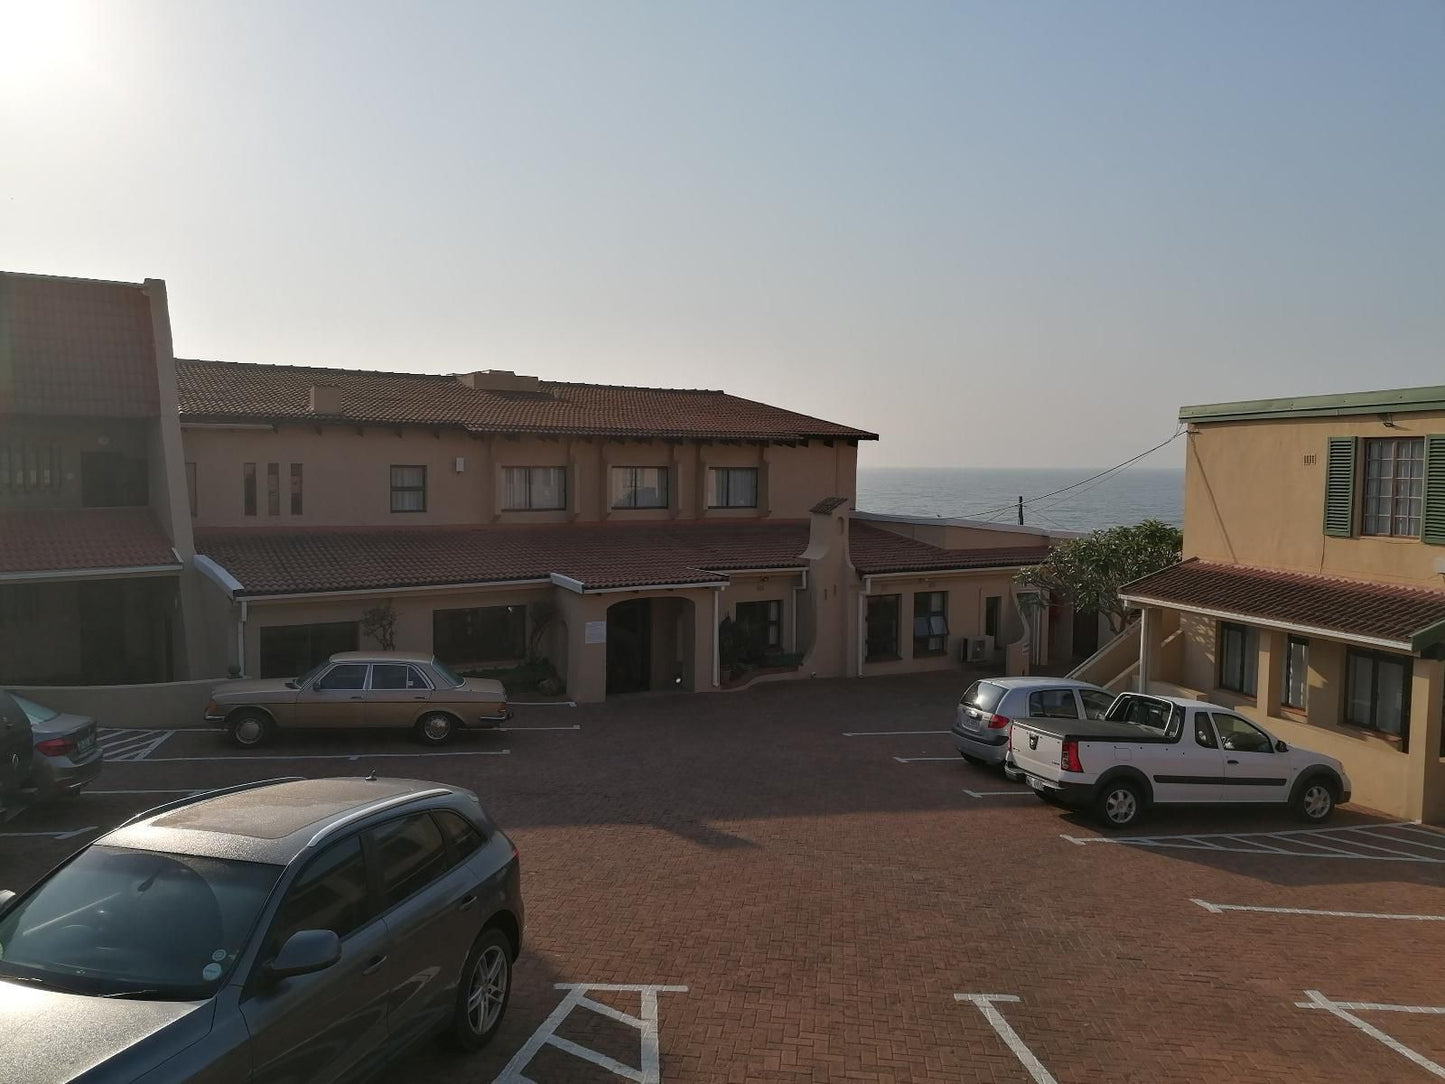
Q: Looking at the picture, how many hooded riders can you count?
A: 0